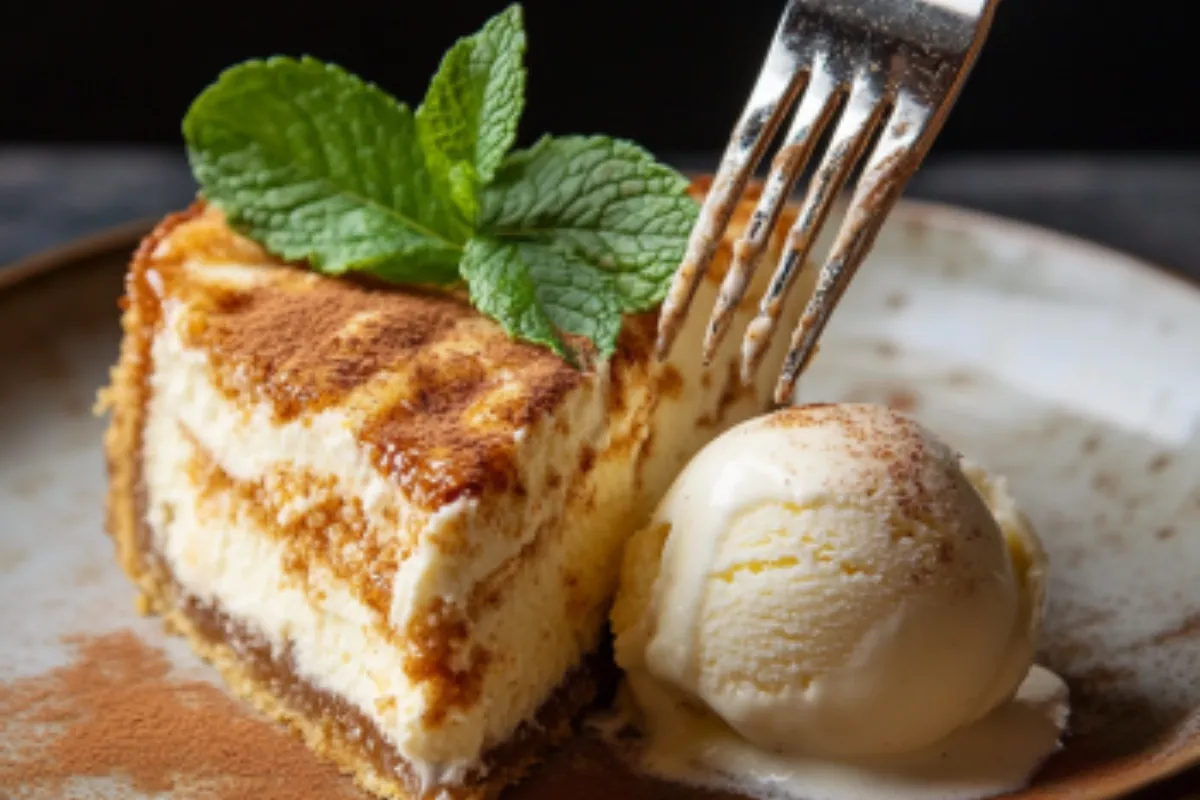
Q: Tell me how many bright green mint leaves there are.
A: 4